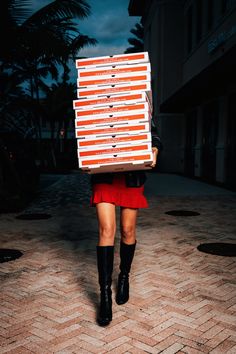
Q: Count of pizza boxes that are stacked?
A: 11